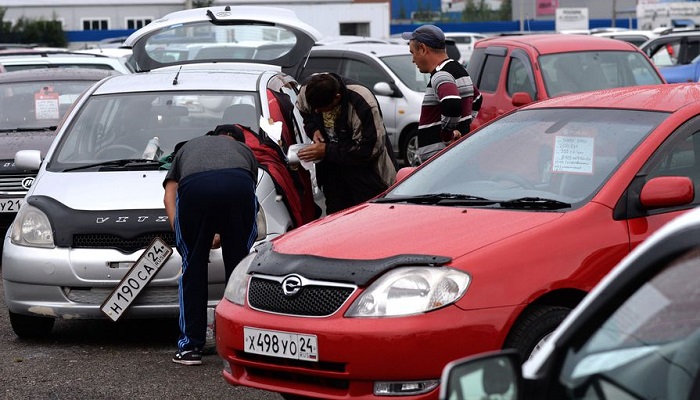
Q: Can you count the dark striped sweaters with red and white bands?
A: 1